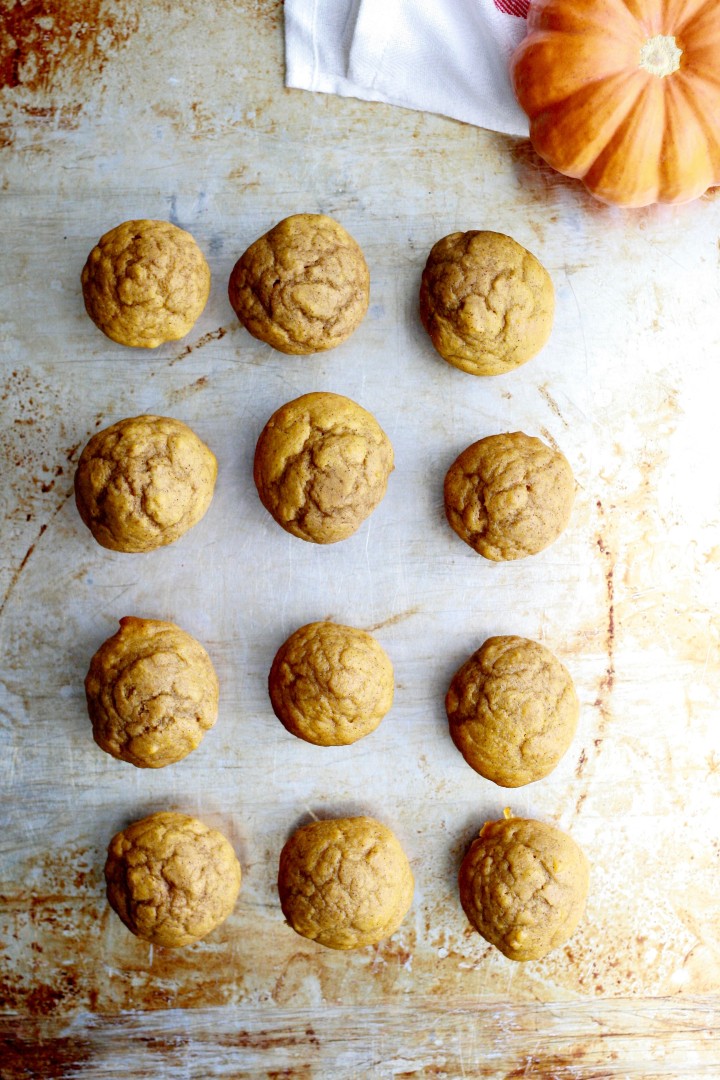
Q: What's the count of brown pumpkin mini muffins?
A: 12